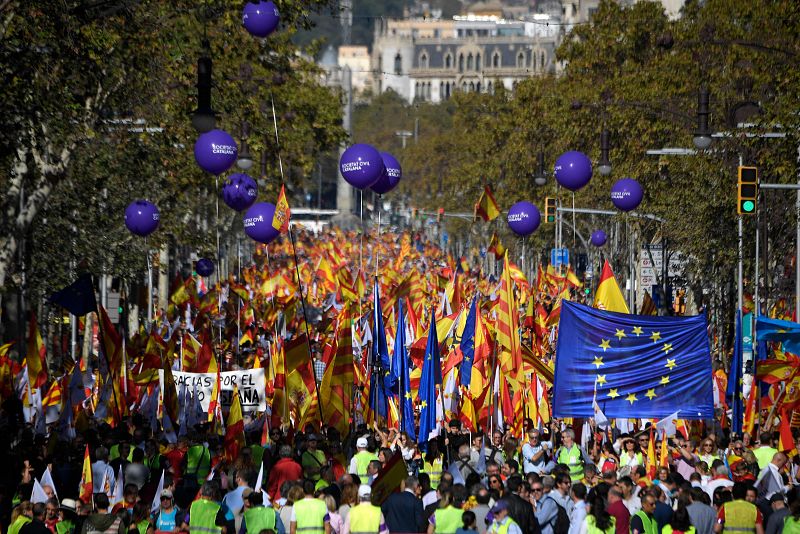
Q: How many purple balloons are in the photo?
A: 12